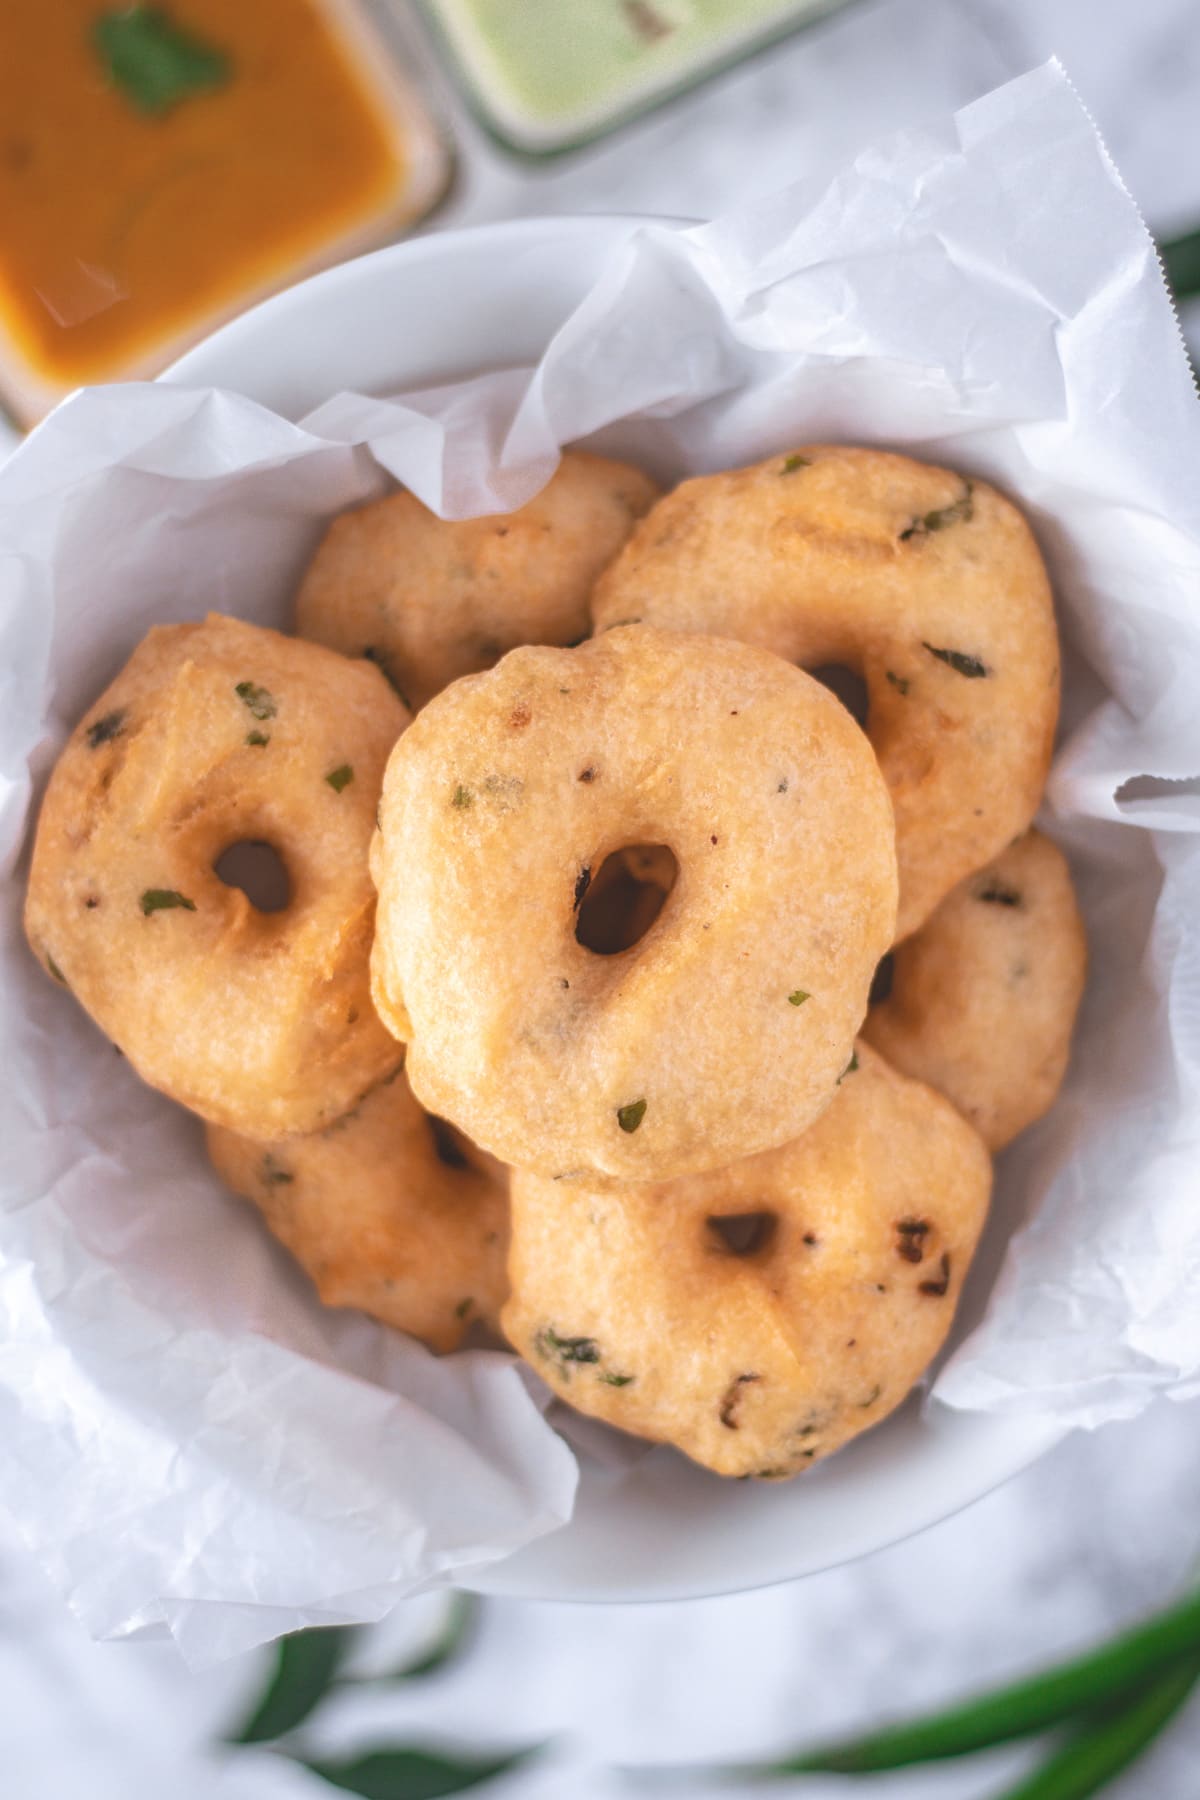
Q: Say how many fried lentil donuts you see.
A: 7